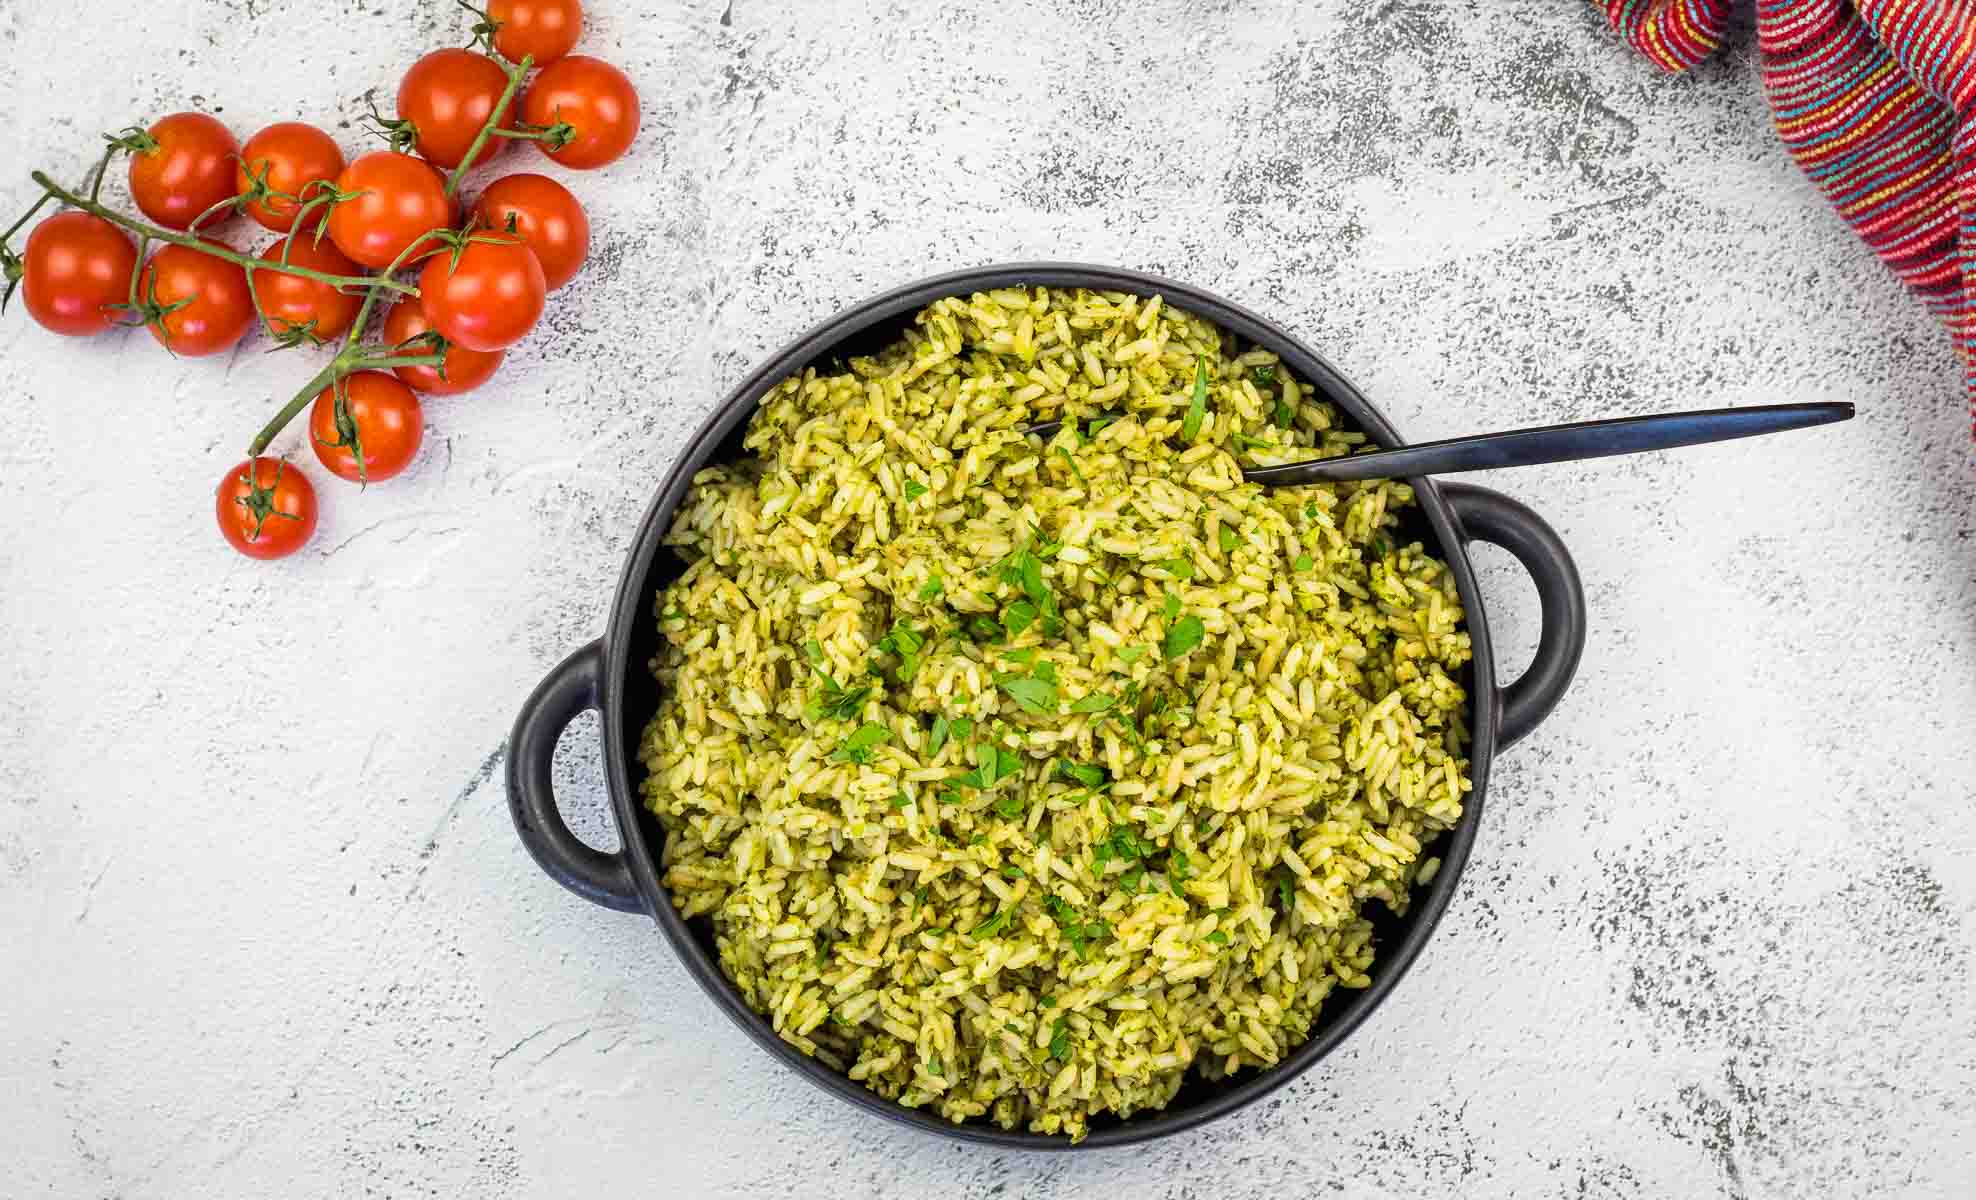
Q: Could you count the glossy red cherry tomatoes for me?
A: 14